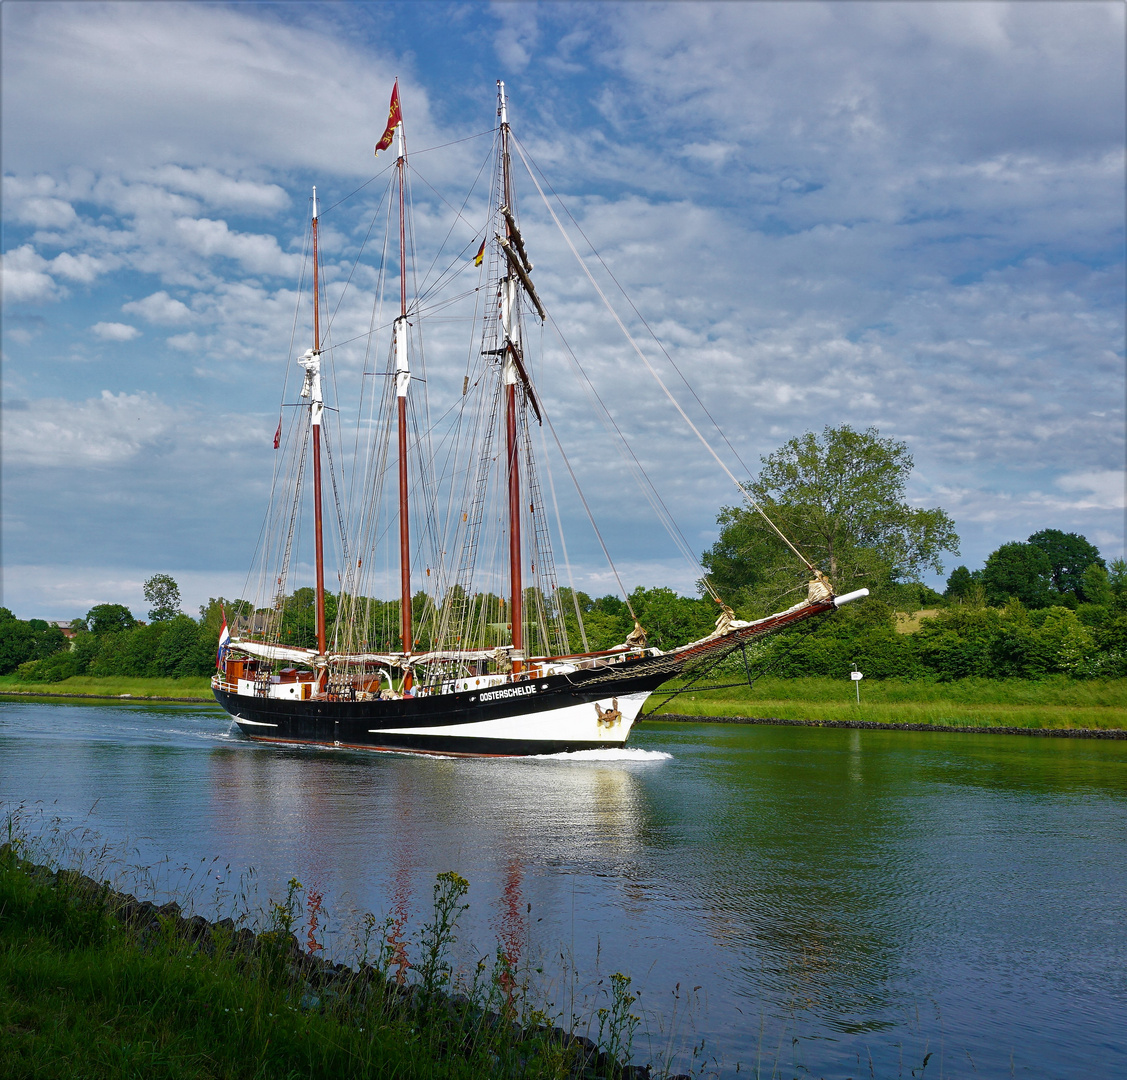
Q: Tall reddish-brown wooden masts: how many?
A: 3